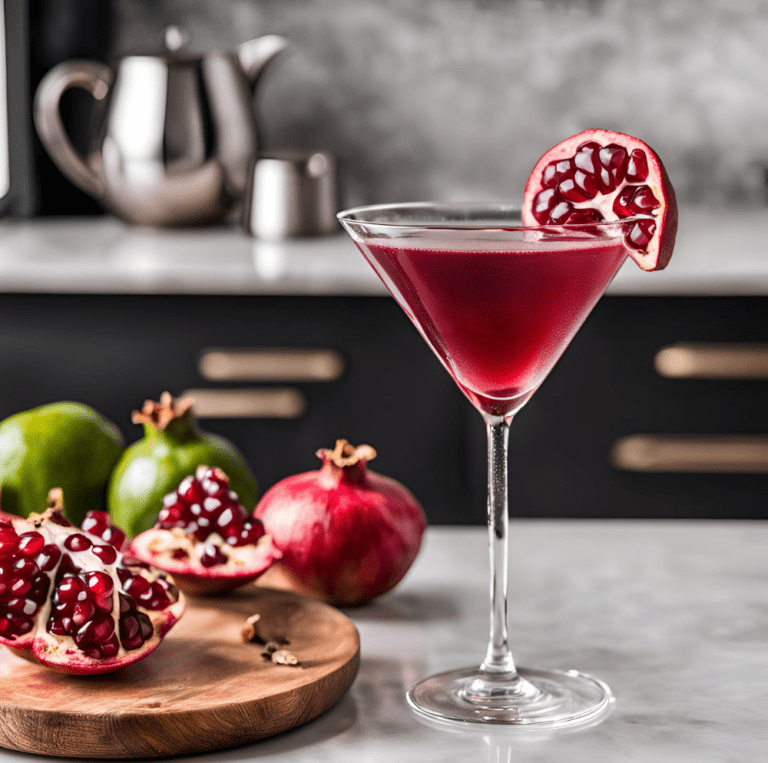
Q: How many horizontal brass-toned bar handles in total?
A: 4